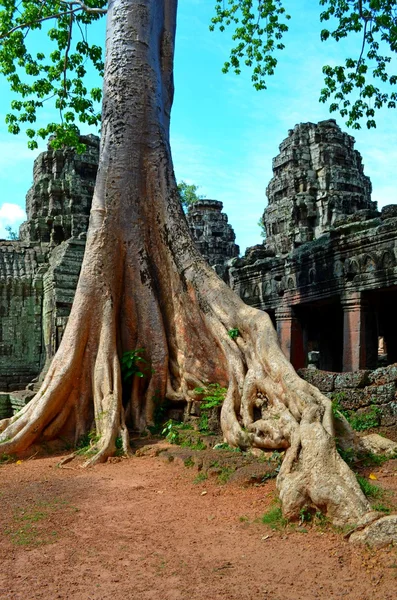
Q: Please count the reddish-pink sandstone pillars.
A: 2